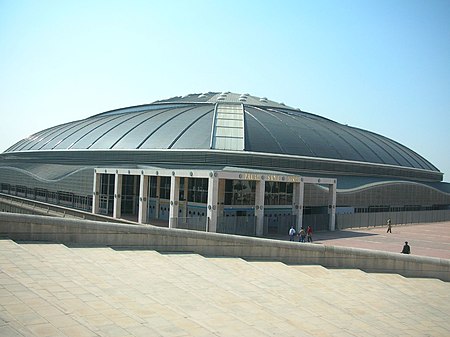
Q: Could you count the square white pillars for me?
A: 8